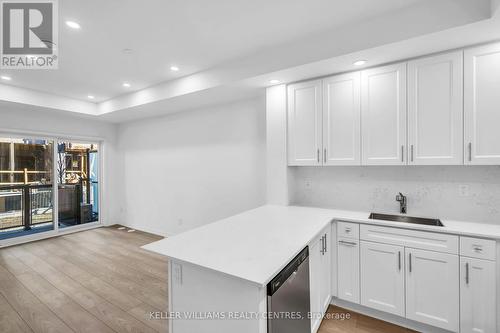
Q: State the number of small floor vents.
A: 2